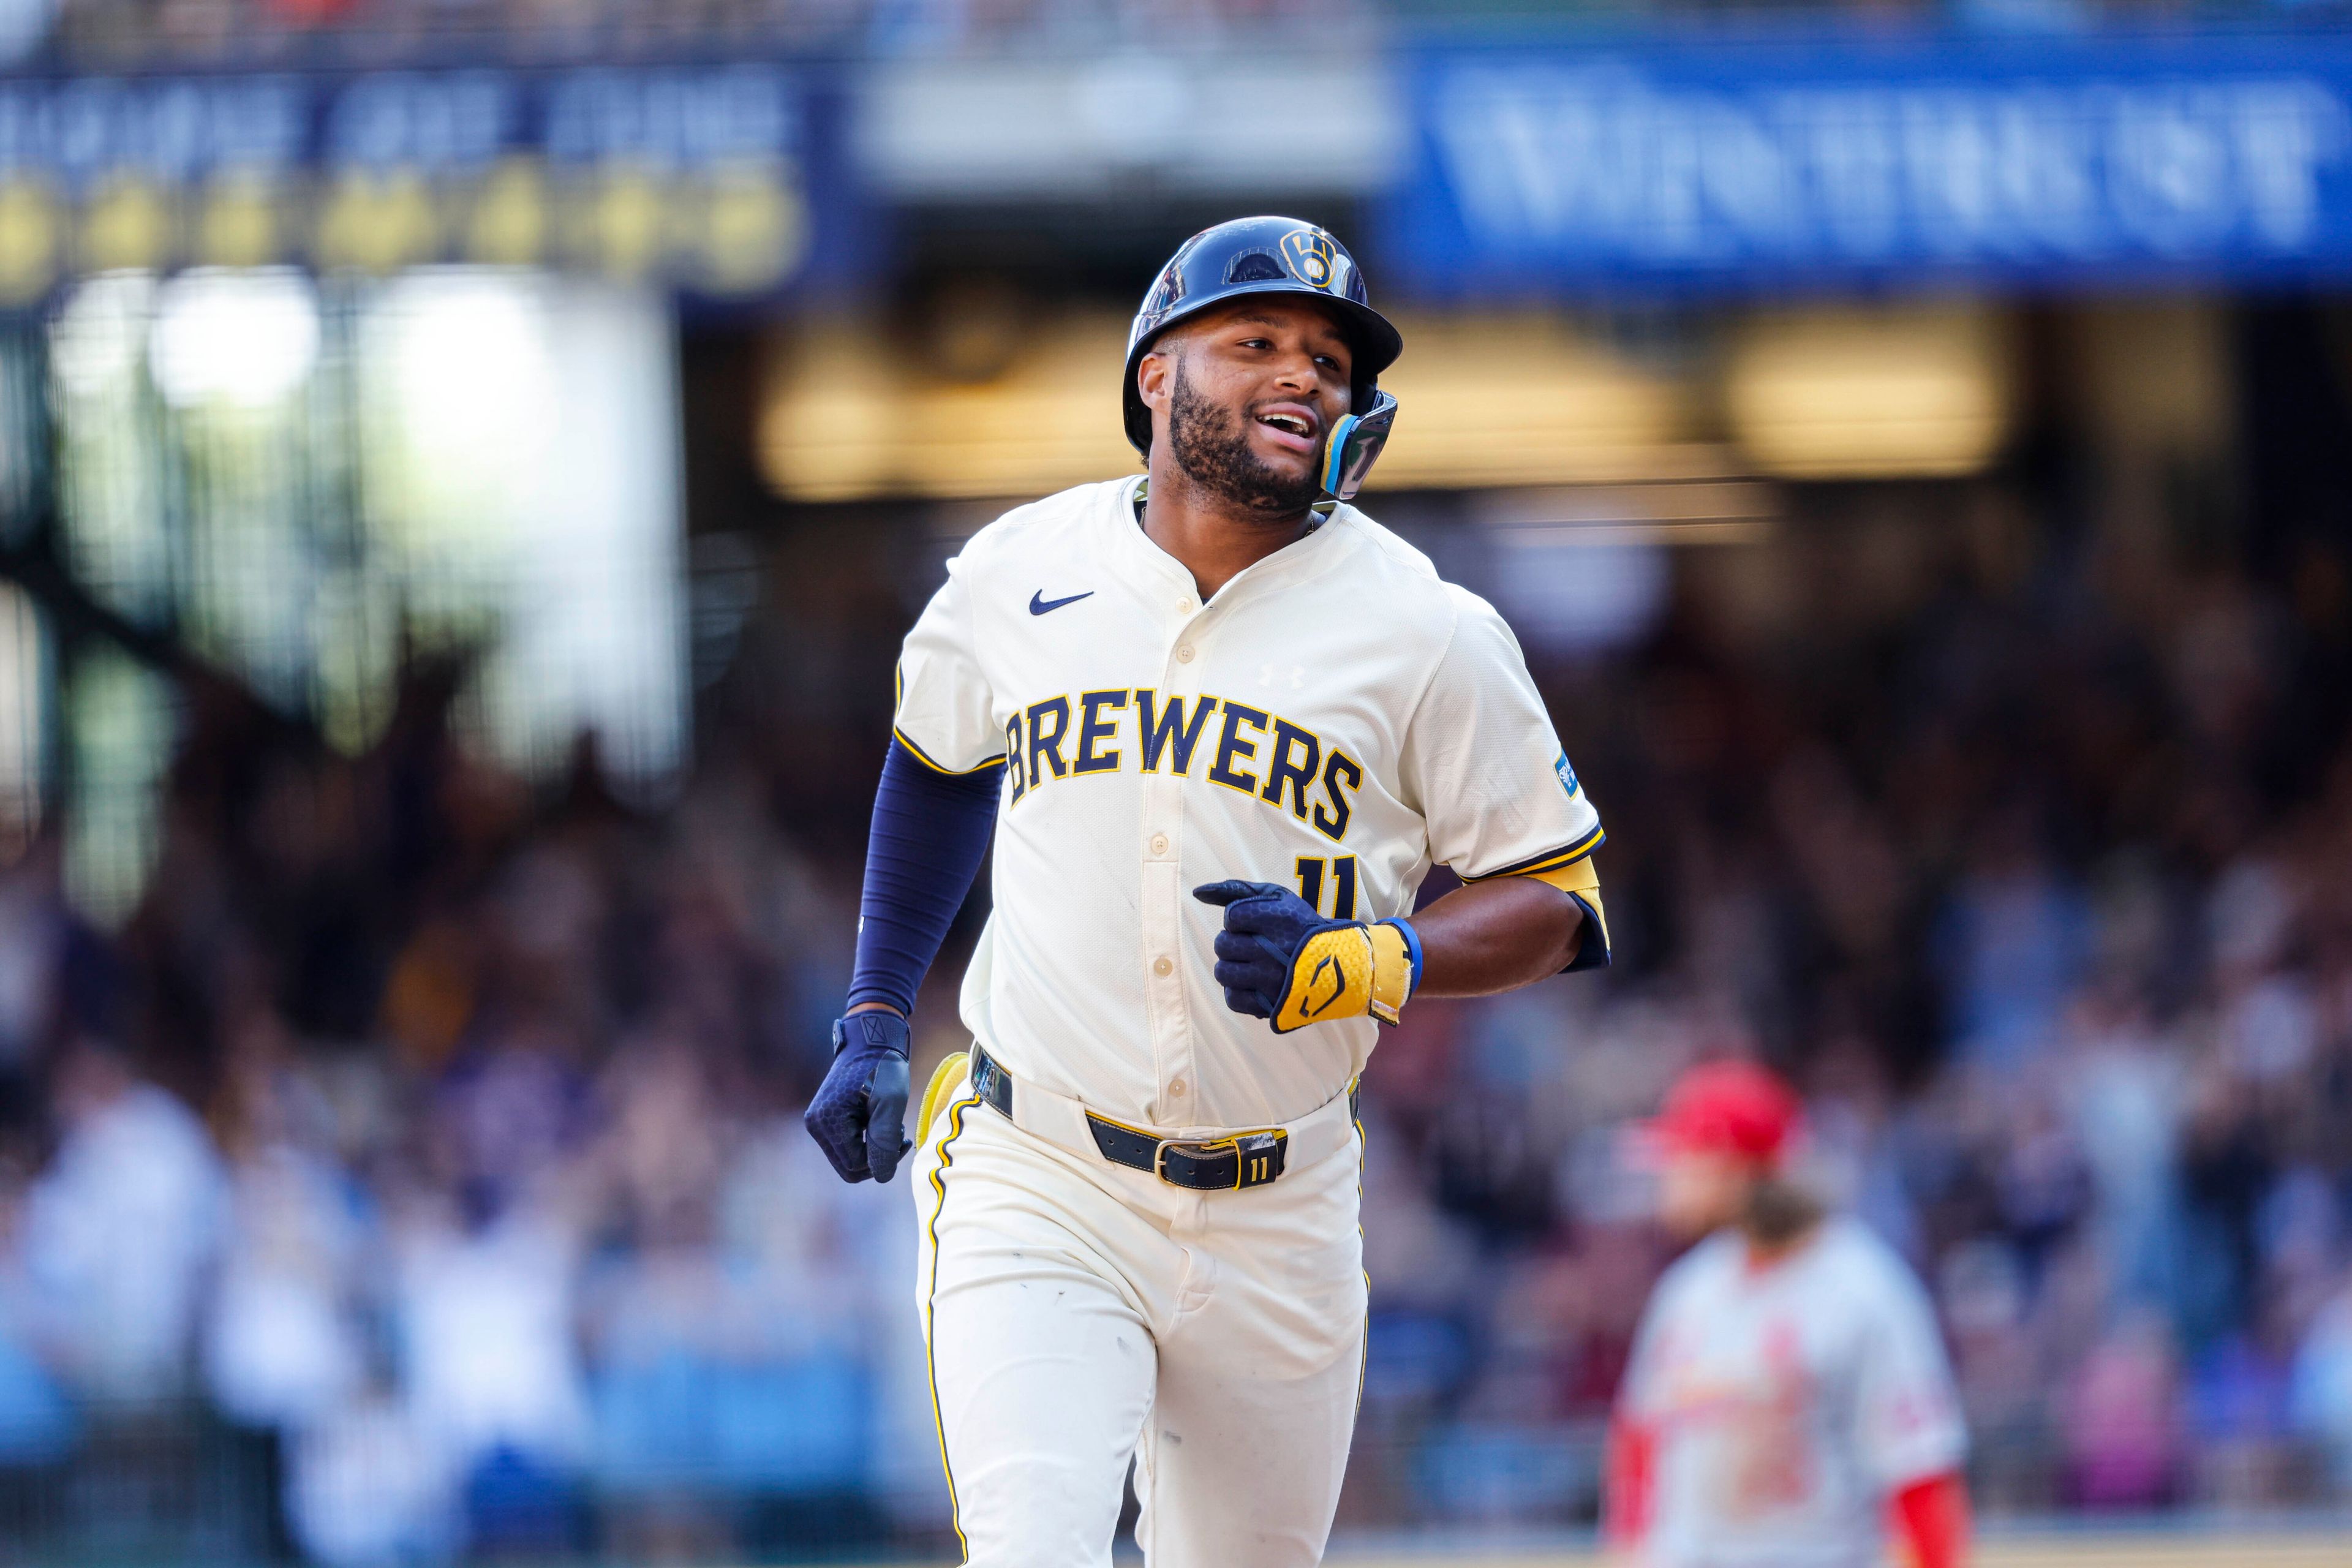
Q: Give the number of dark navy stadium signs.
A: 1